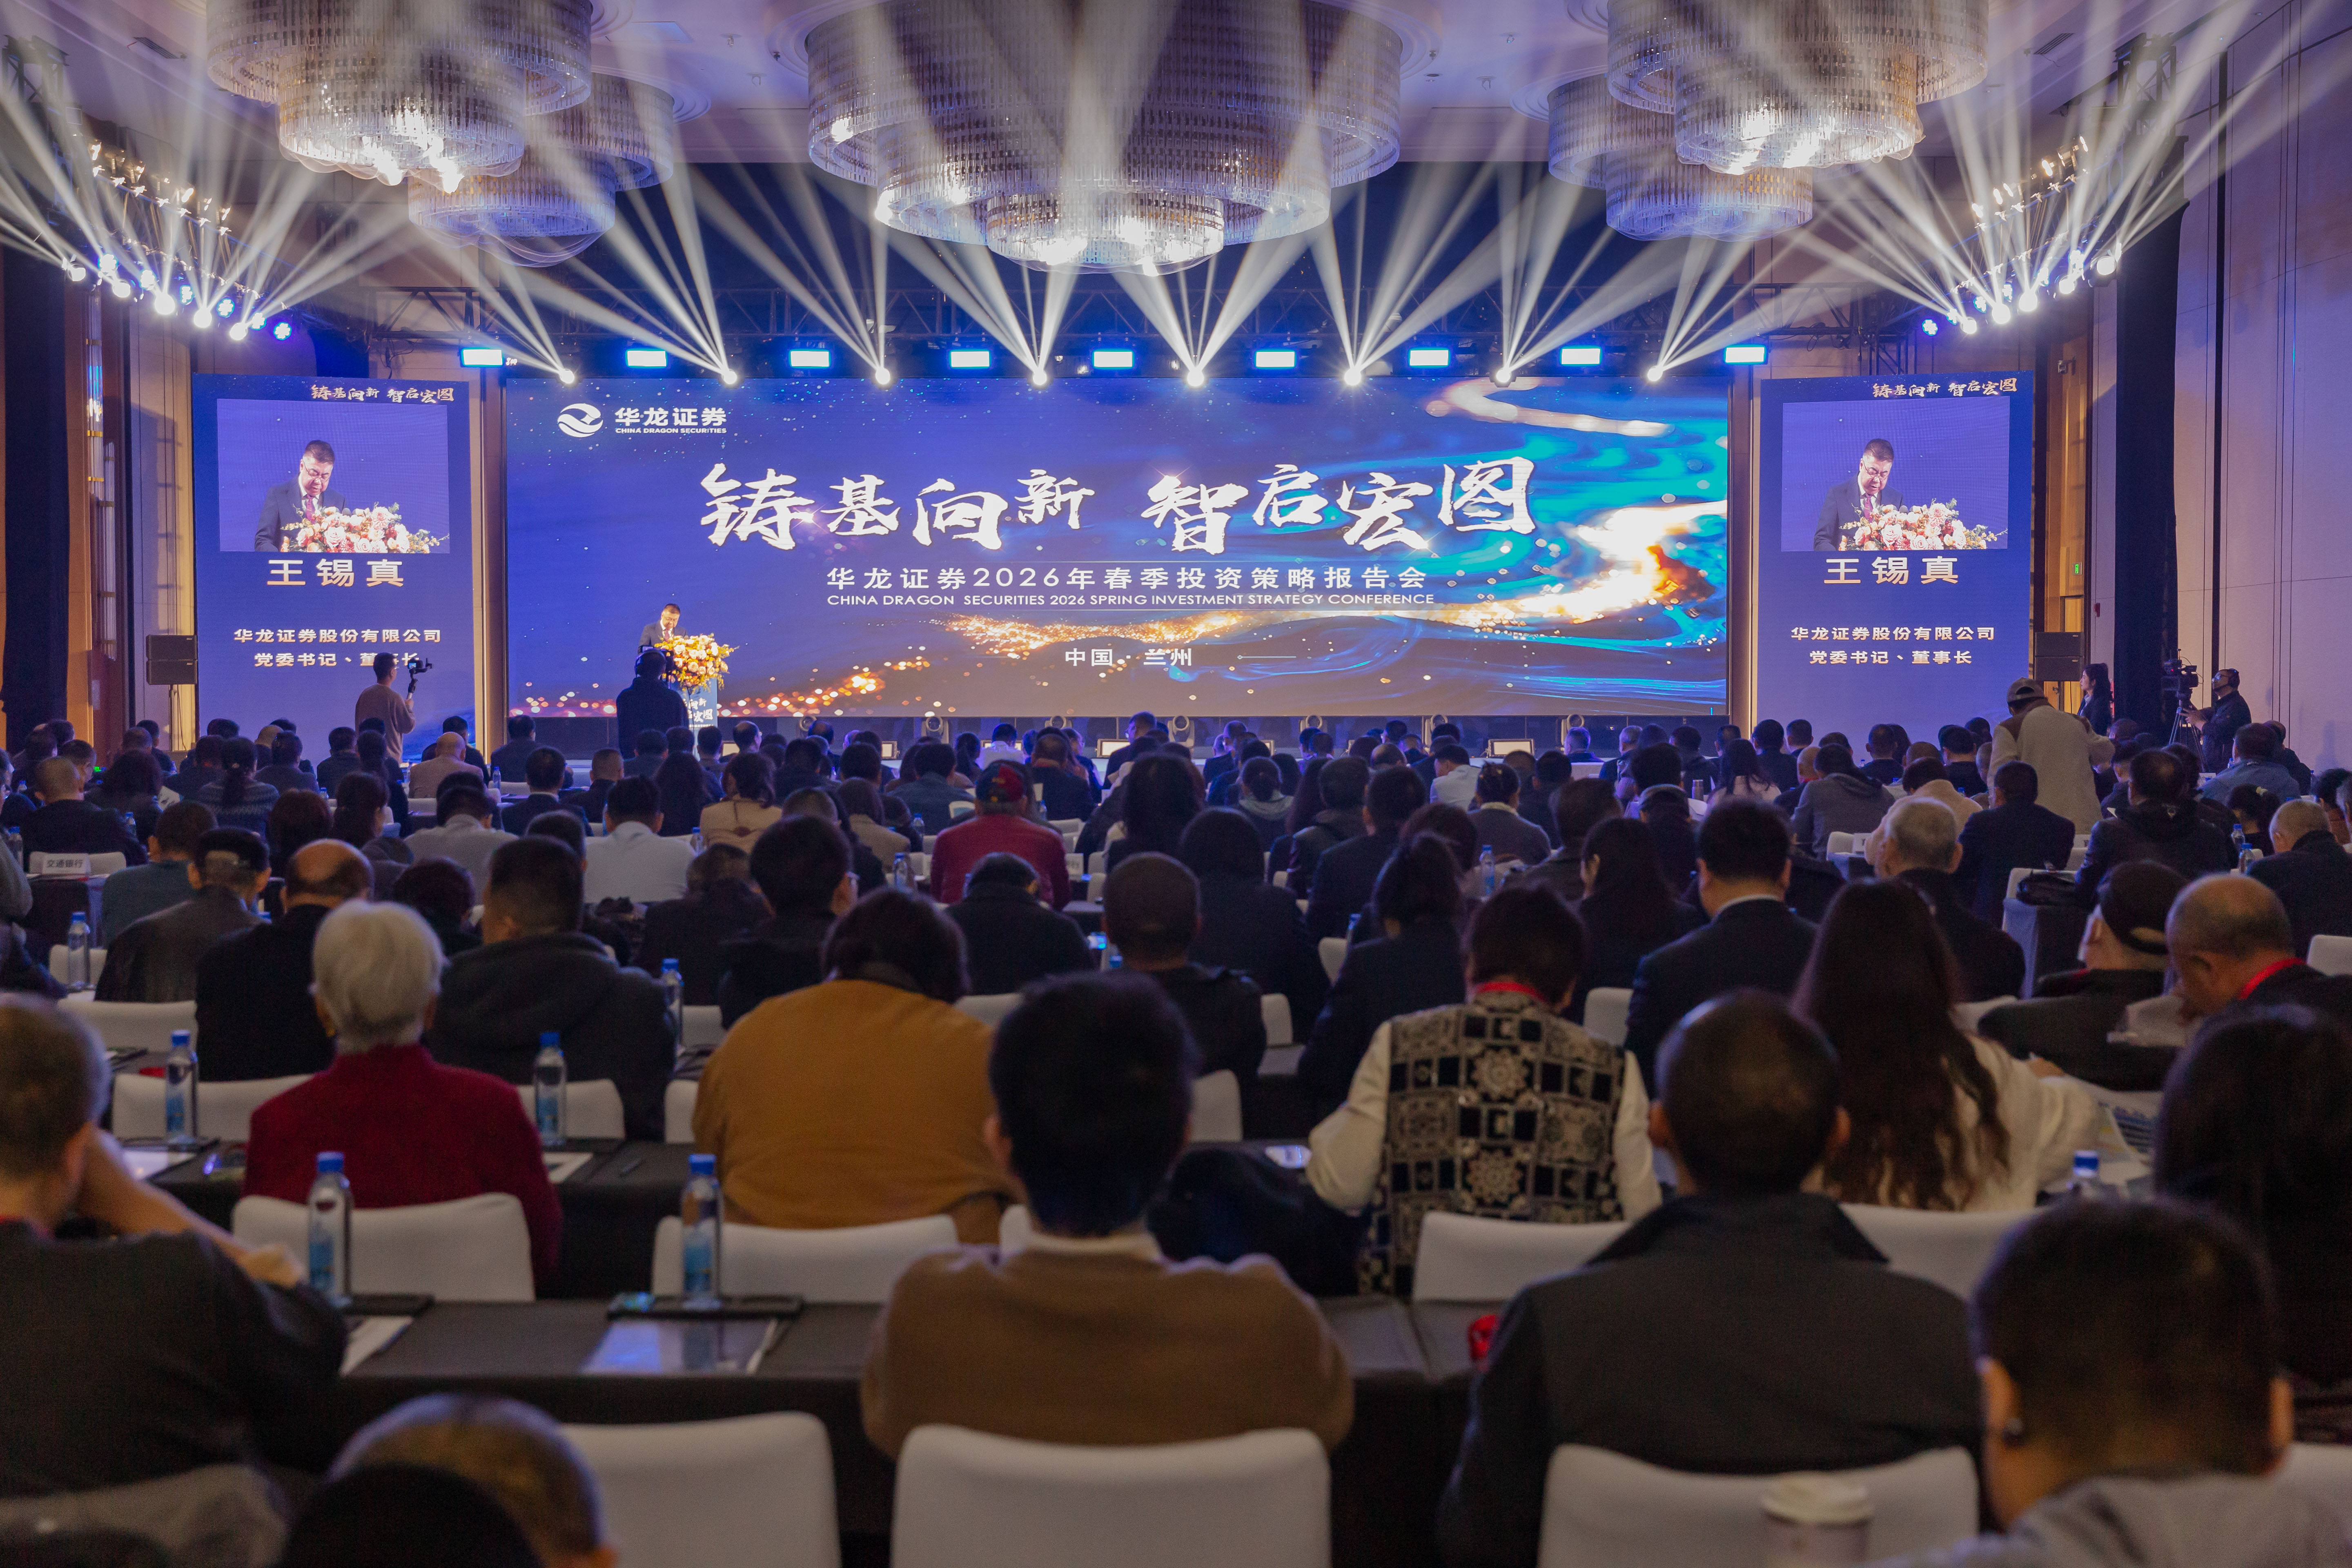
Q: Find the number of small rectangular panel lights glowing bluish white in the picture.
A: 9